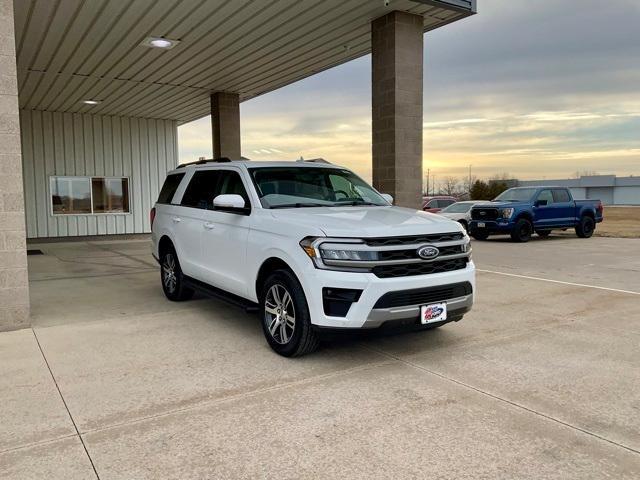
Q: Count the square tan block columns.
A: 3